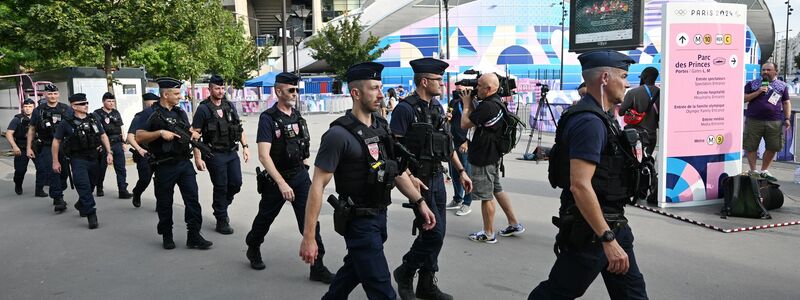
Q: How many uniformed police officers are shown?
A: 11